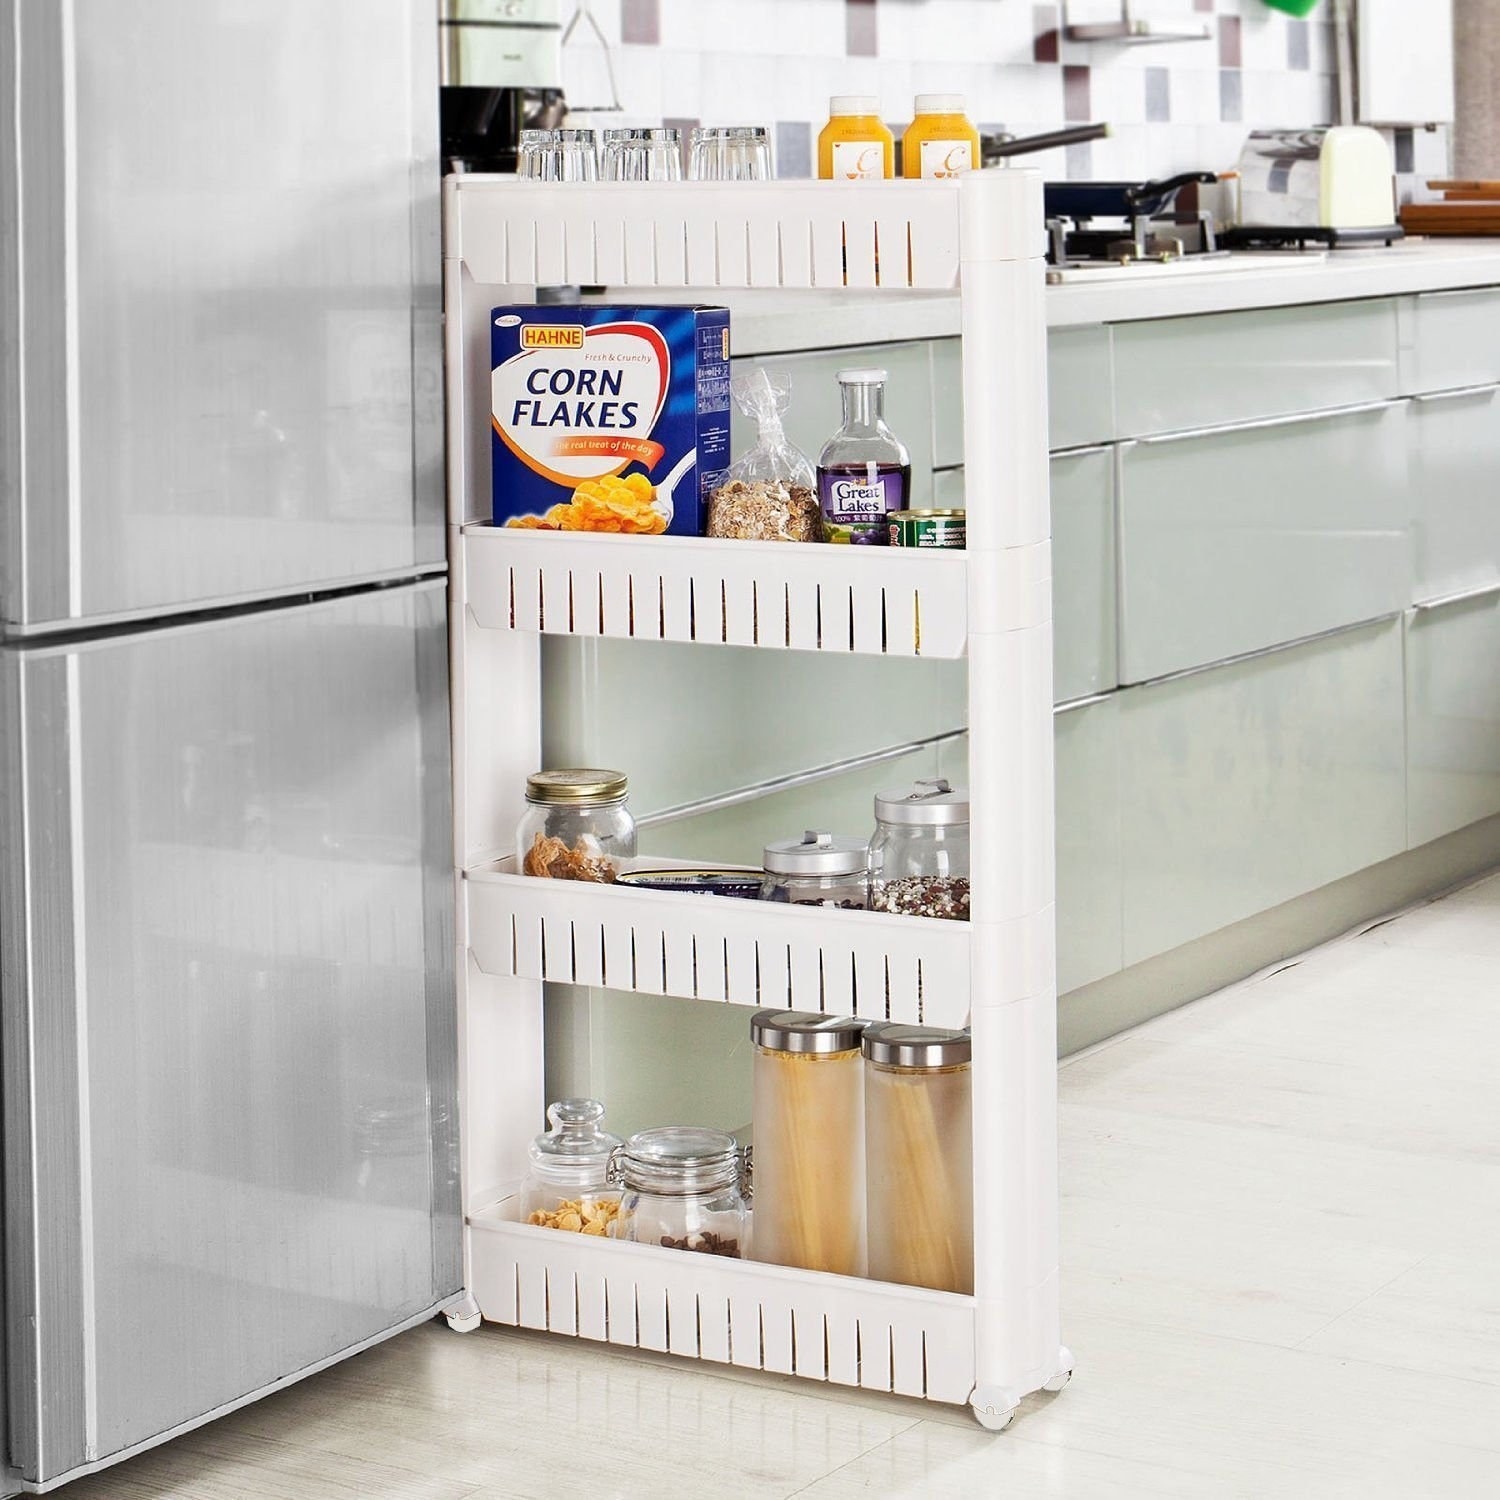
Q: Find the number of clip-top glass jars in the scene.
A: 1